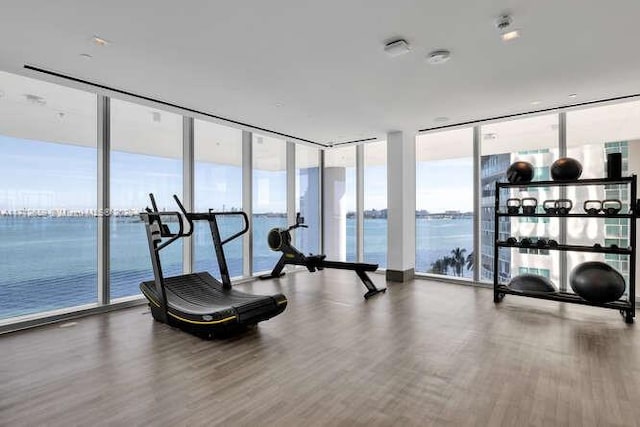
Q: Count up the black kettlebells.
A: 6